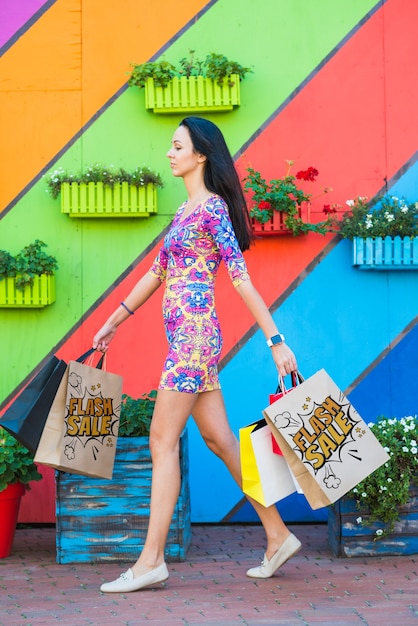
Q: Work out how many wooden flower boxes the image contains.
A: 7